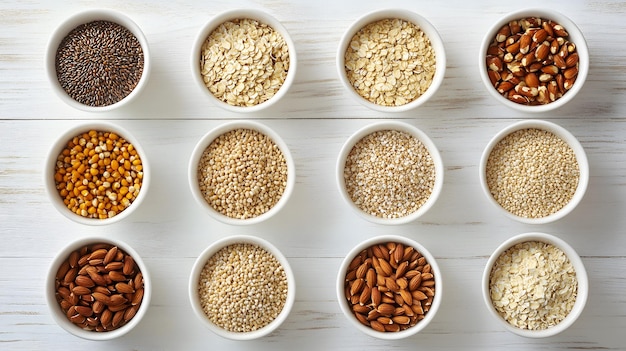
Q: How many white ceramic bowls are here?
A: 12